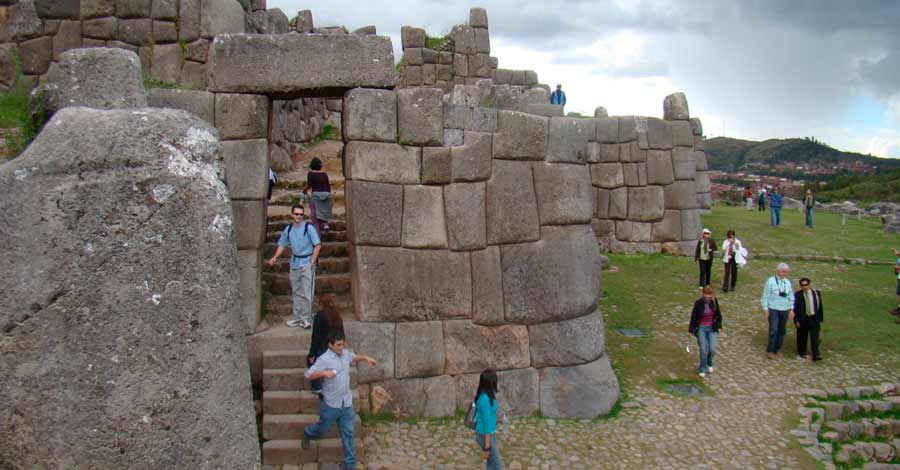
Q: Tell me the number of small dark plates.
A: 2